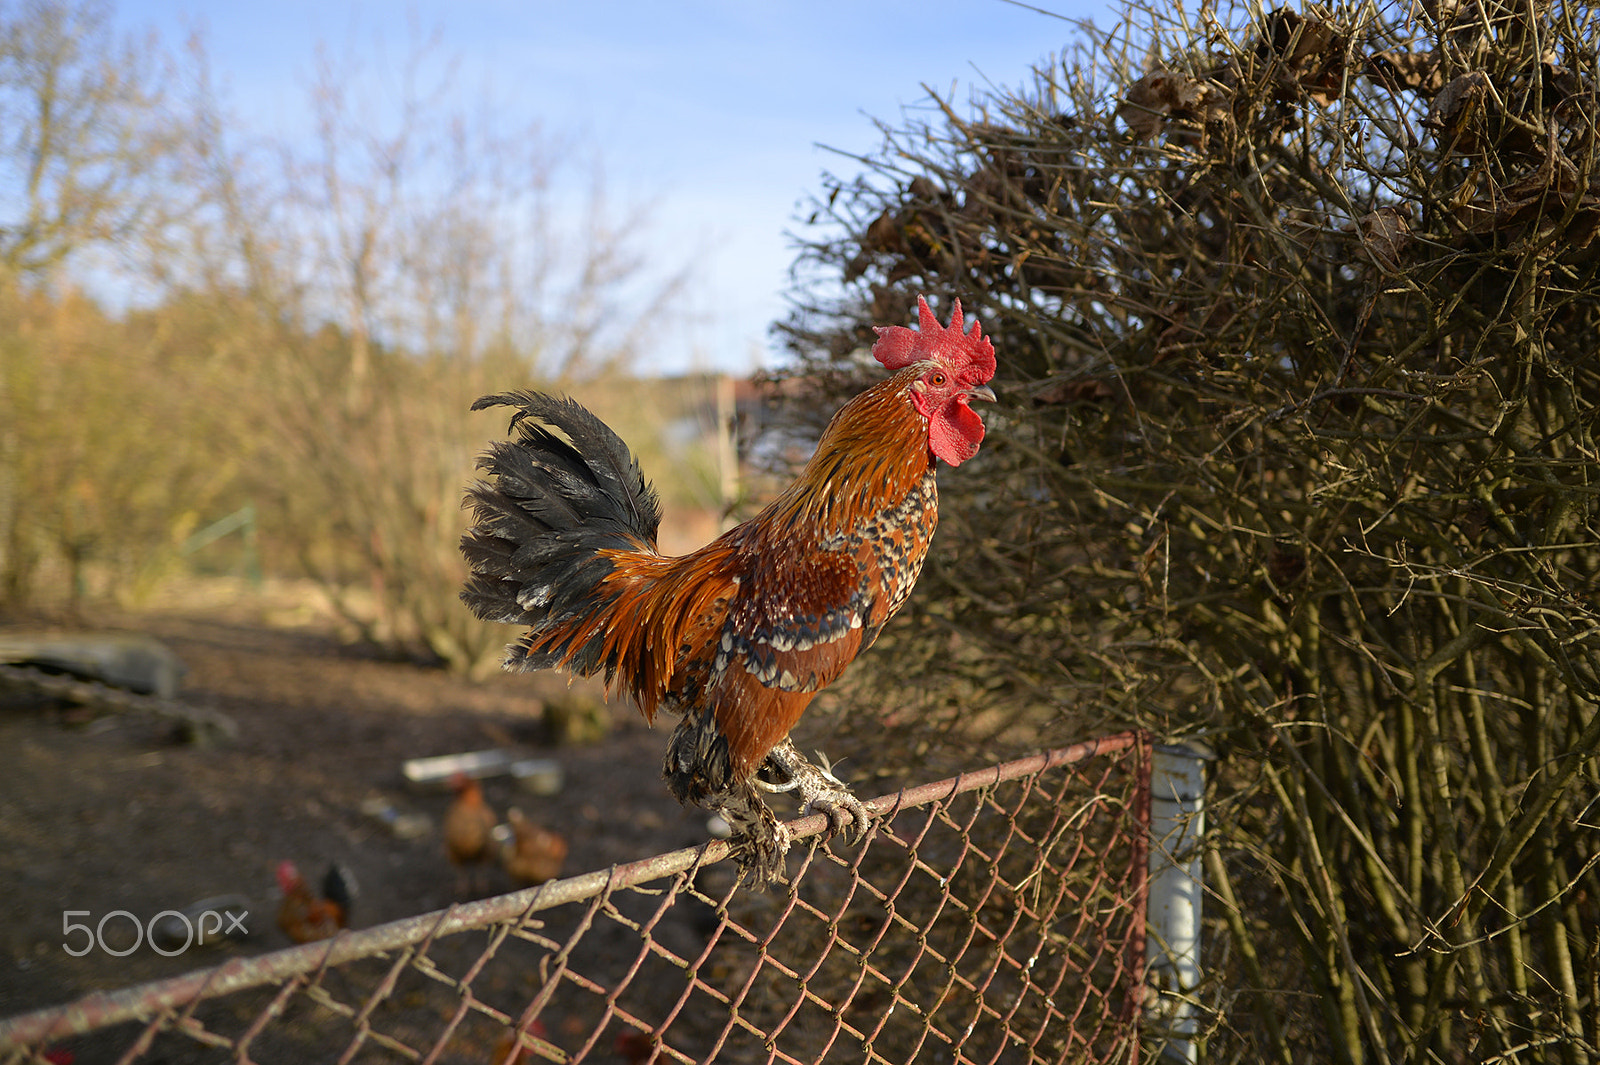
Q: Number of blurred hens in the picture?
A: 3